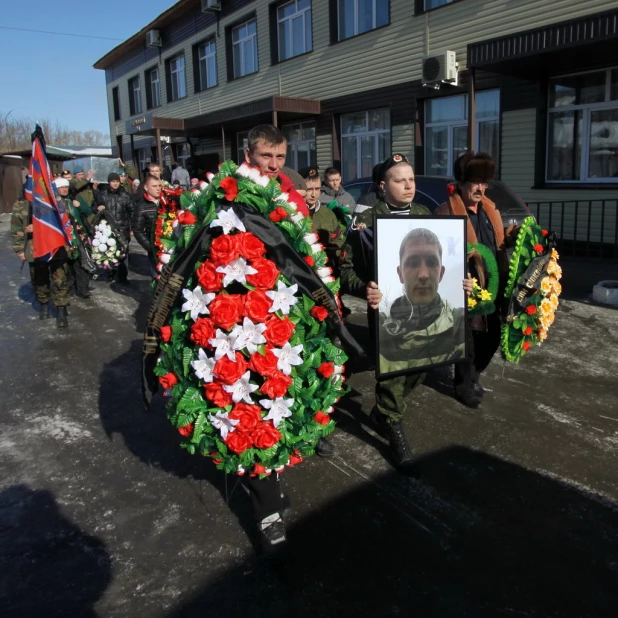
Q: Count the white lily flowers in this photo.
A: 11